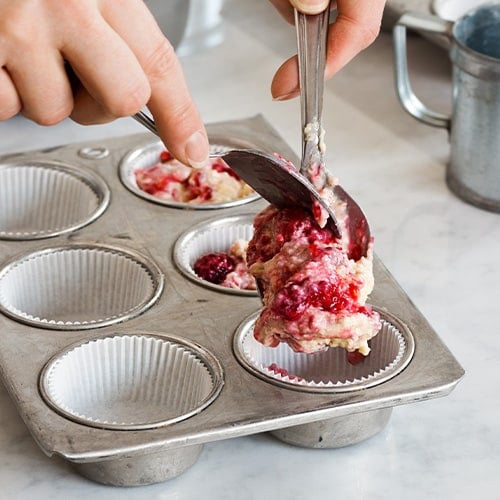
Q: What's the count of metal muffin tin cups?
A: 6